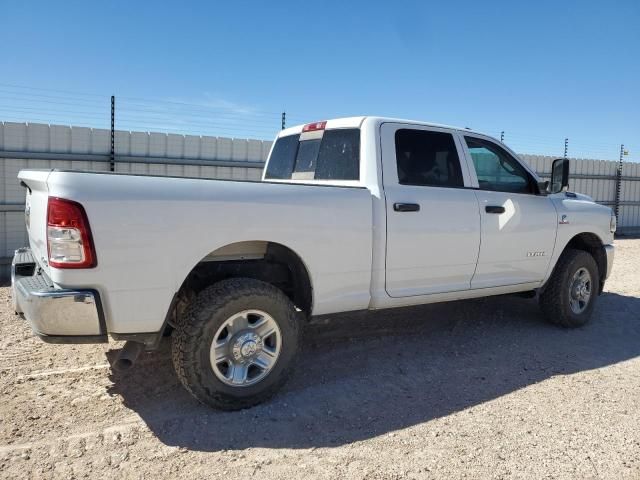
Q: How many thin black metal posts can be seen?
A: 5